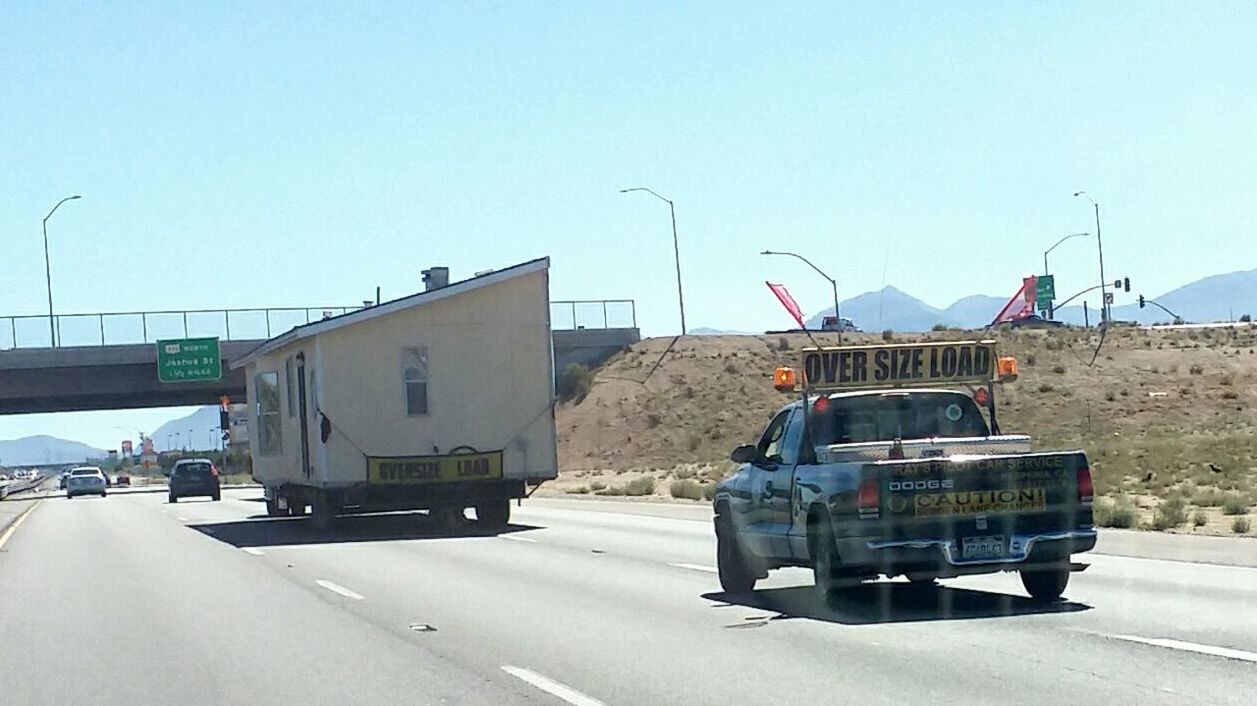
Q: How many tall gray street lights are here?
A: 5